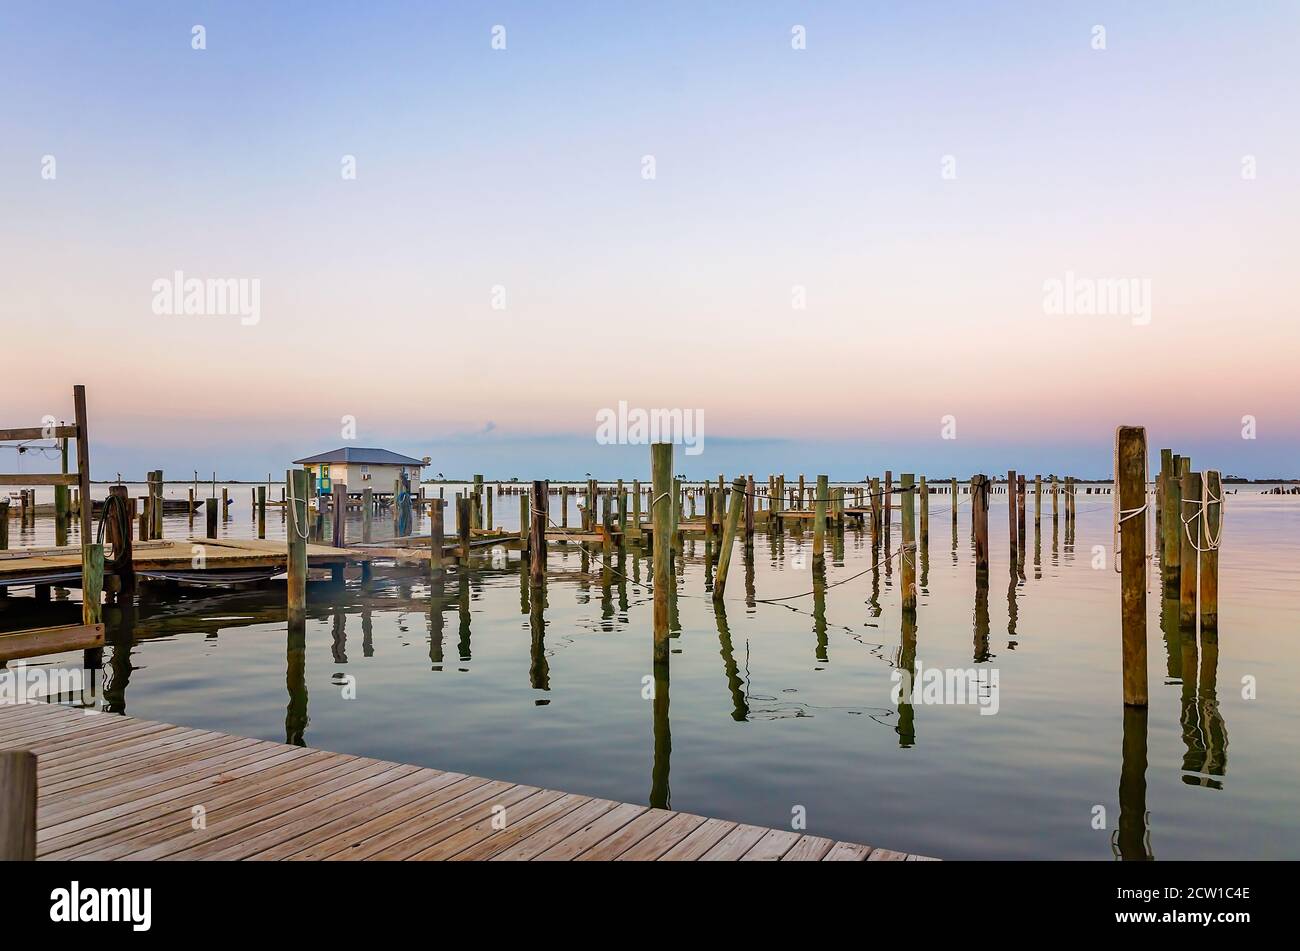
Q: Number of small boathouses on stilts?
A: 1